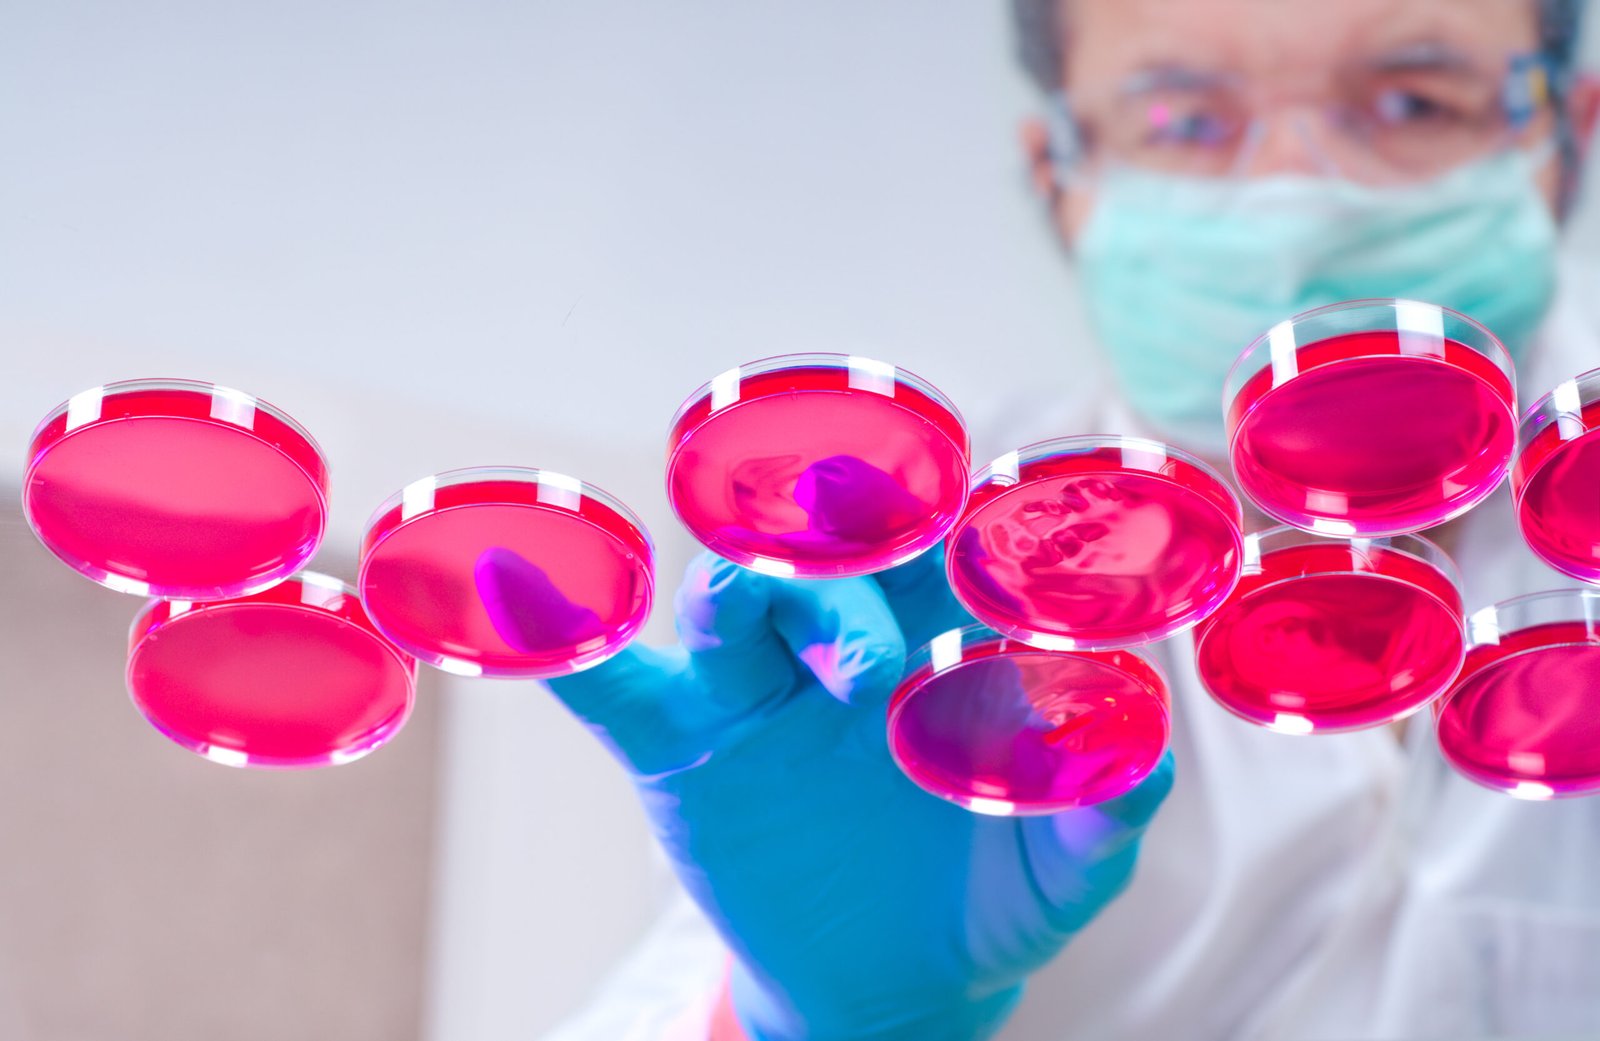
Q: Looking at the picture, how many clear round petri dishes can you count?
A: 10